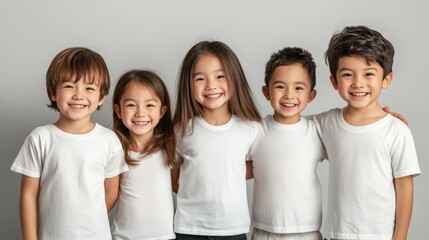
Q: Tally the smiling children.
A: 5